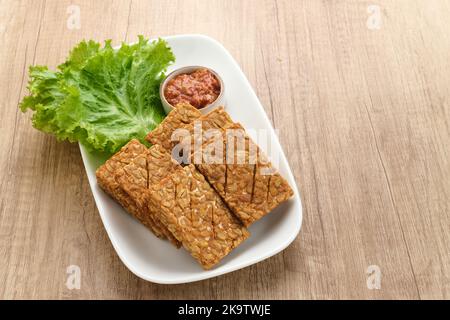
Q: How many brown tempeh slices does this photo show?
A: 6